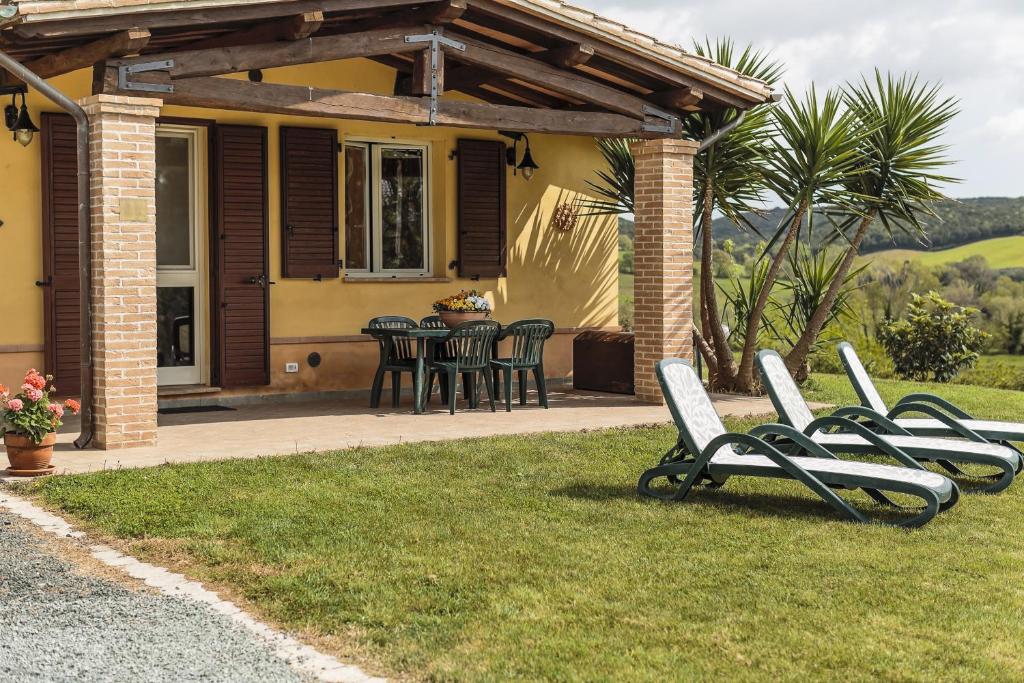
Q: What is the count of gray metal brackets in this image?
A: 3